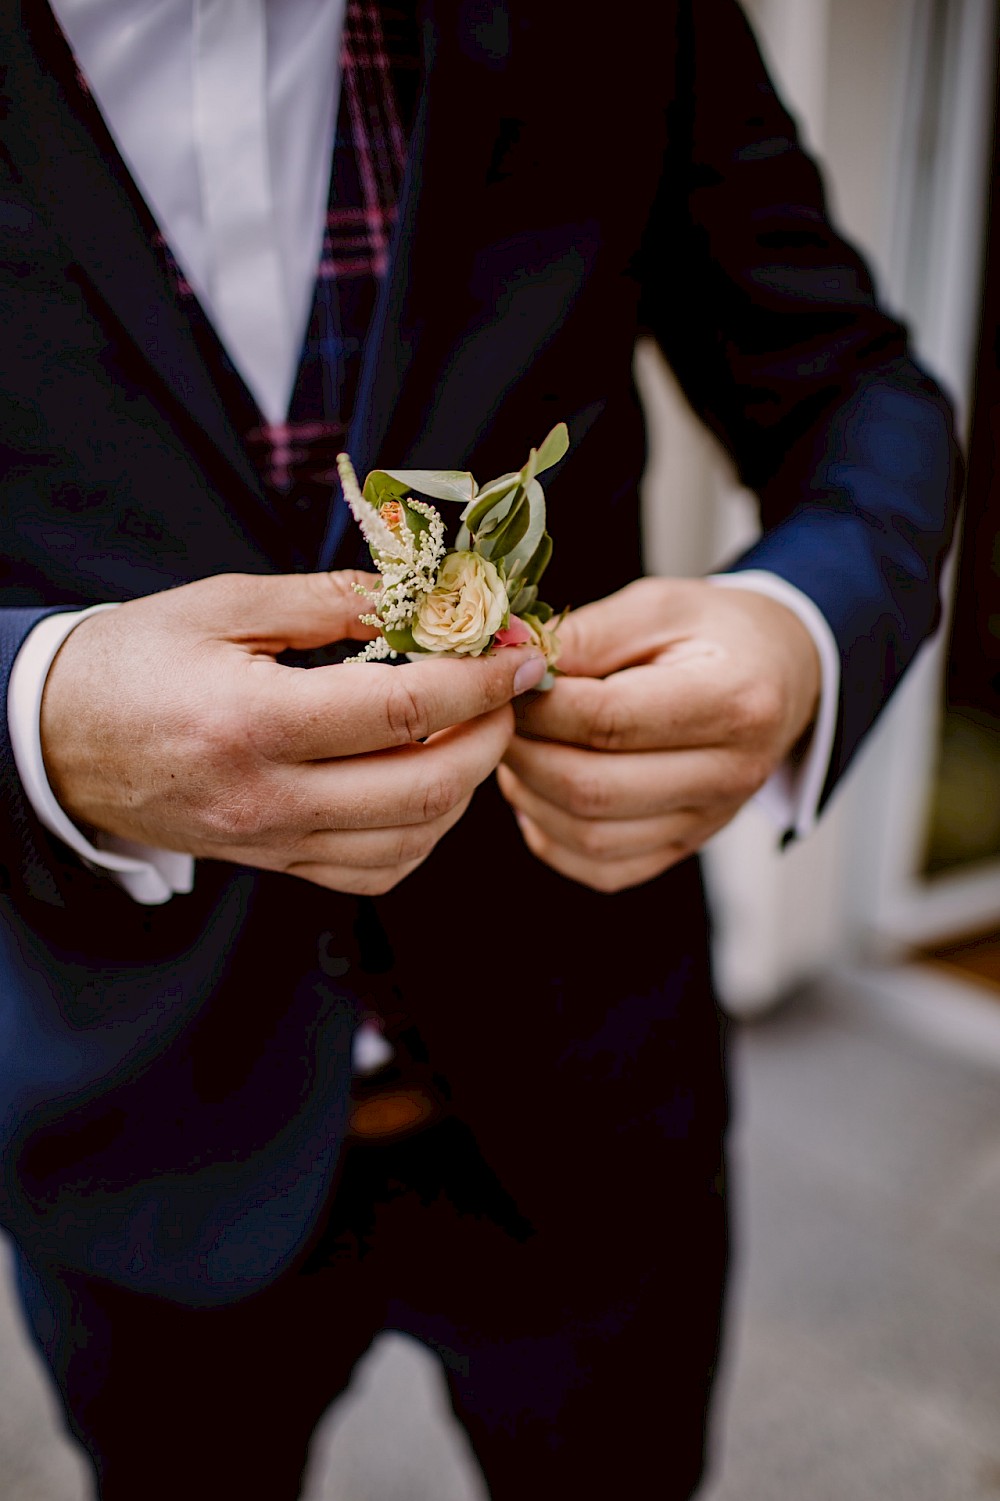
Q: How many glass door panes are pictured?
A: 1